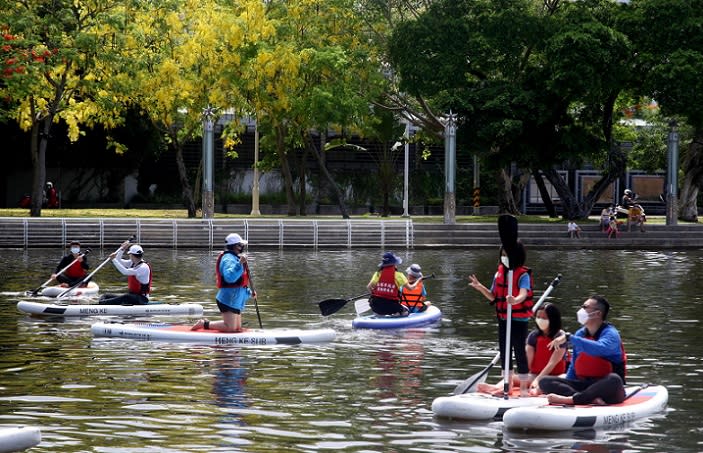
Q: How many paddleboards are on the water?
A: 7